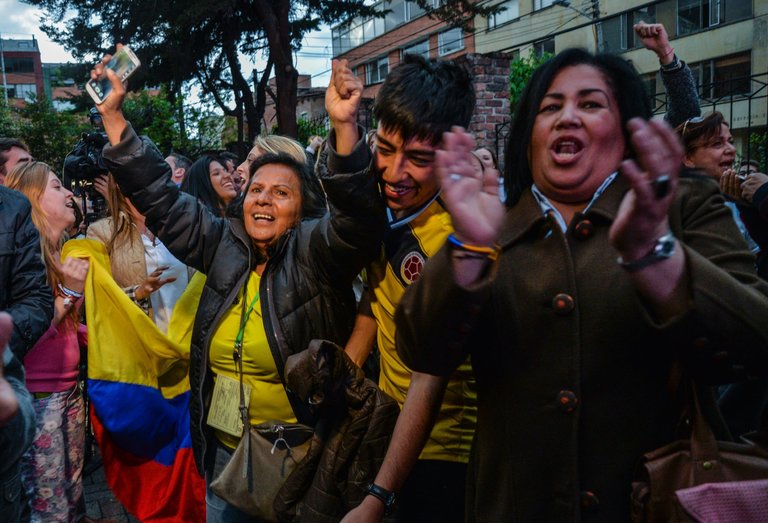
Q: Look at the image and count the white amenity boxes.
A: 0